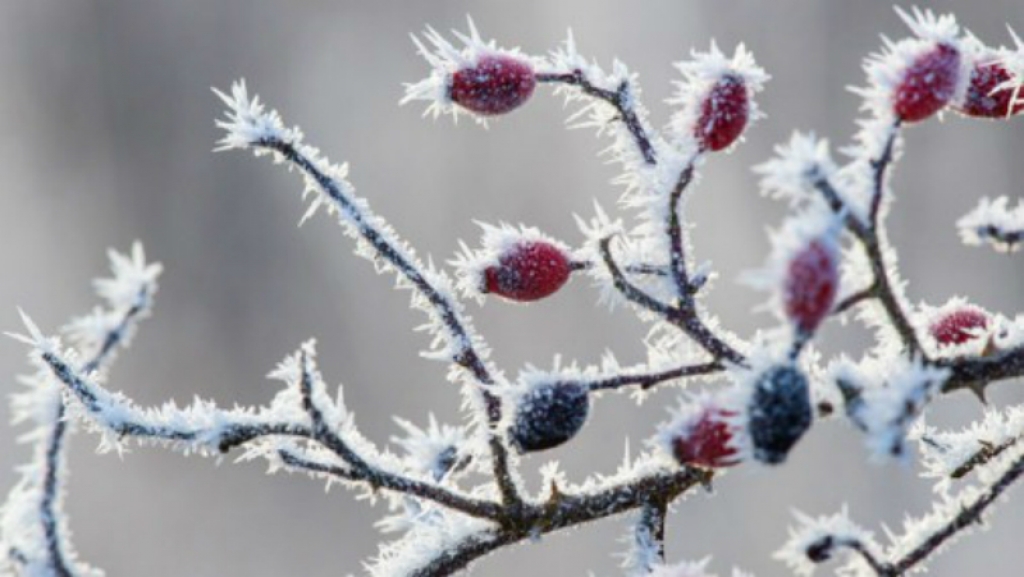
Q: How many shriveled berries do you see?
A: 2